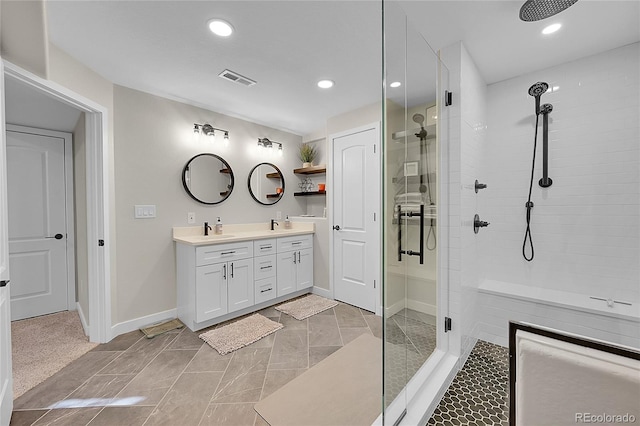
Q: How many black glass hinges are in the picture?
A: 2